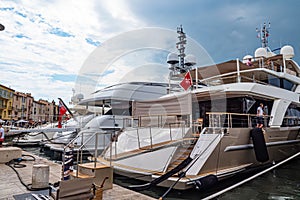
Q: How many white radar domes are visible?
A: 5